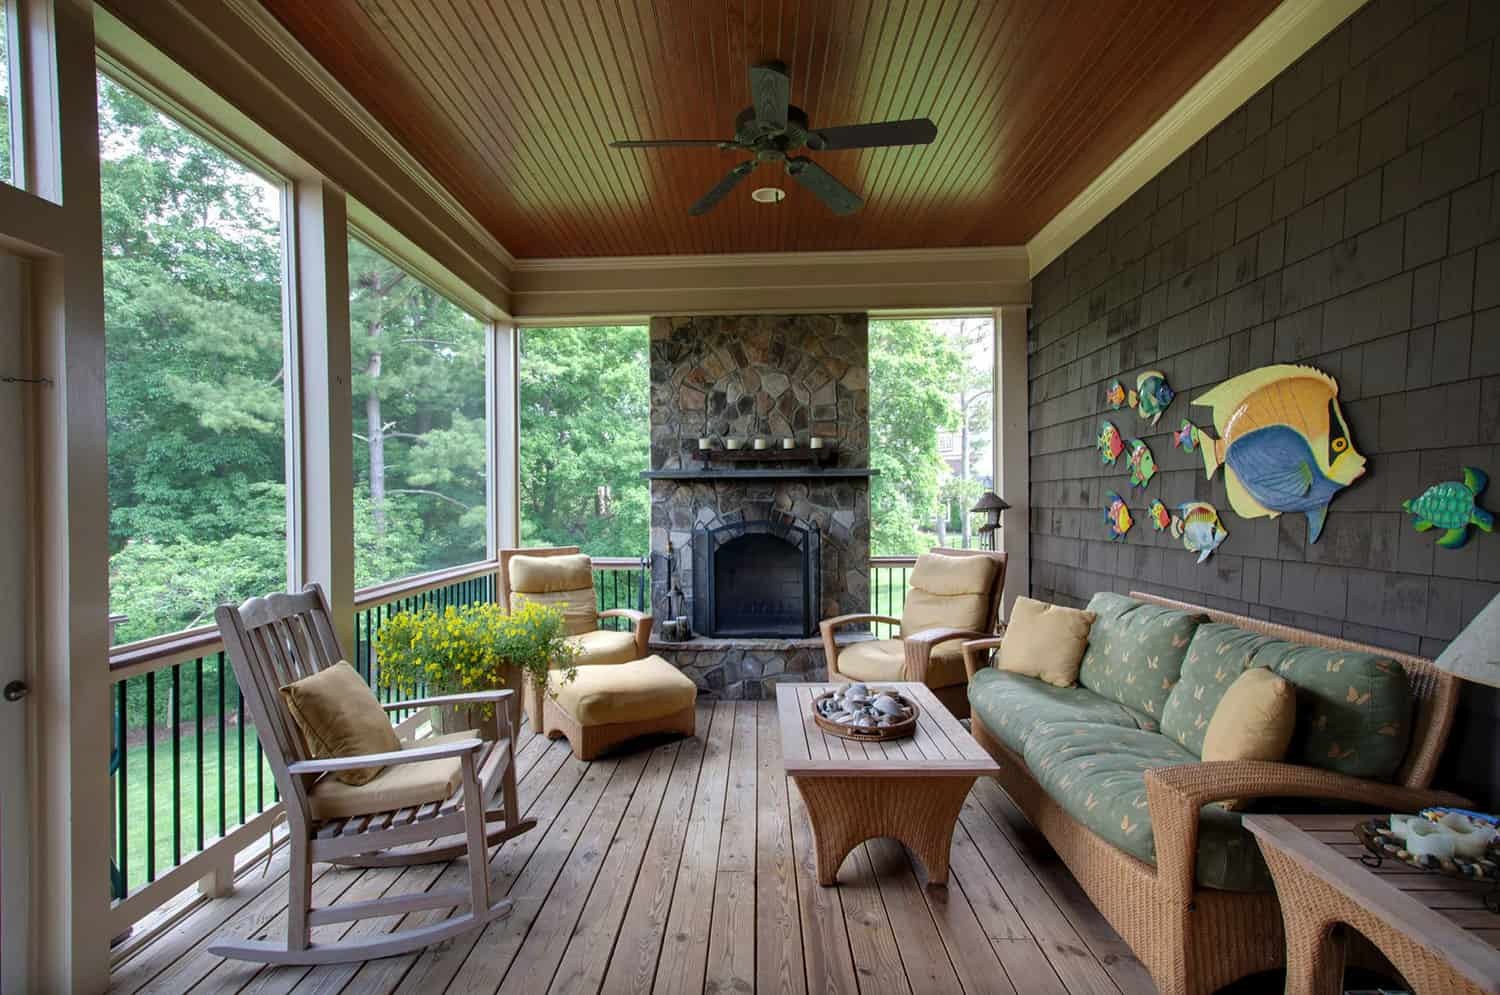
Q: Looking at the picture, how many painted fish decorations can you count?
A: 9